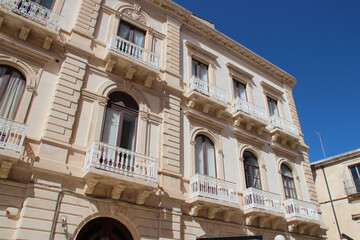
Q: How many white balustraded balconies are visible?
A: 10